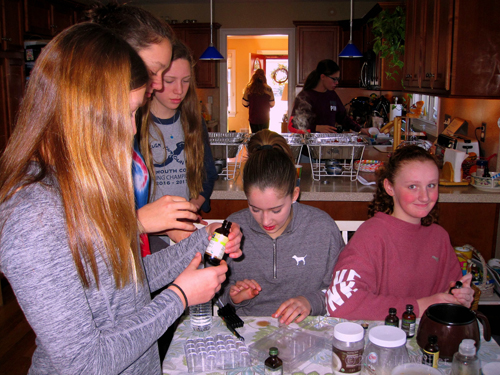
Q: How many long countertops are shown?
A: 1